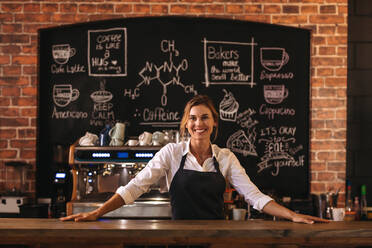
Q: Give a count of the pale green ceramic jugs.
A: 1